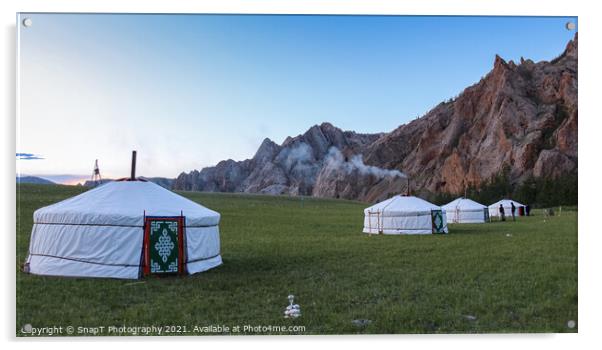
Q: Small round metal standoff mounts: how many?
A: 4